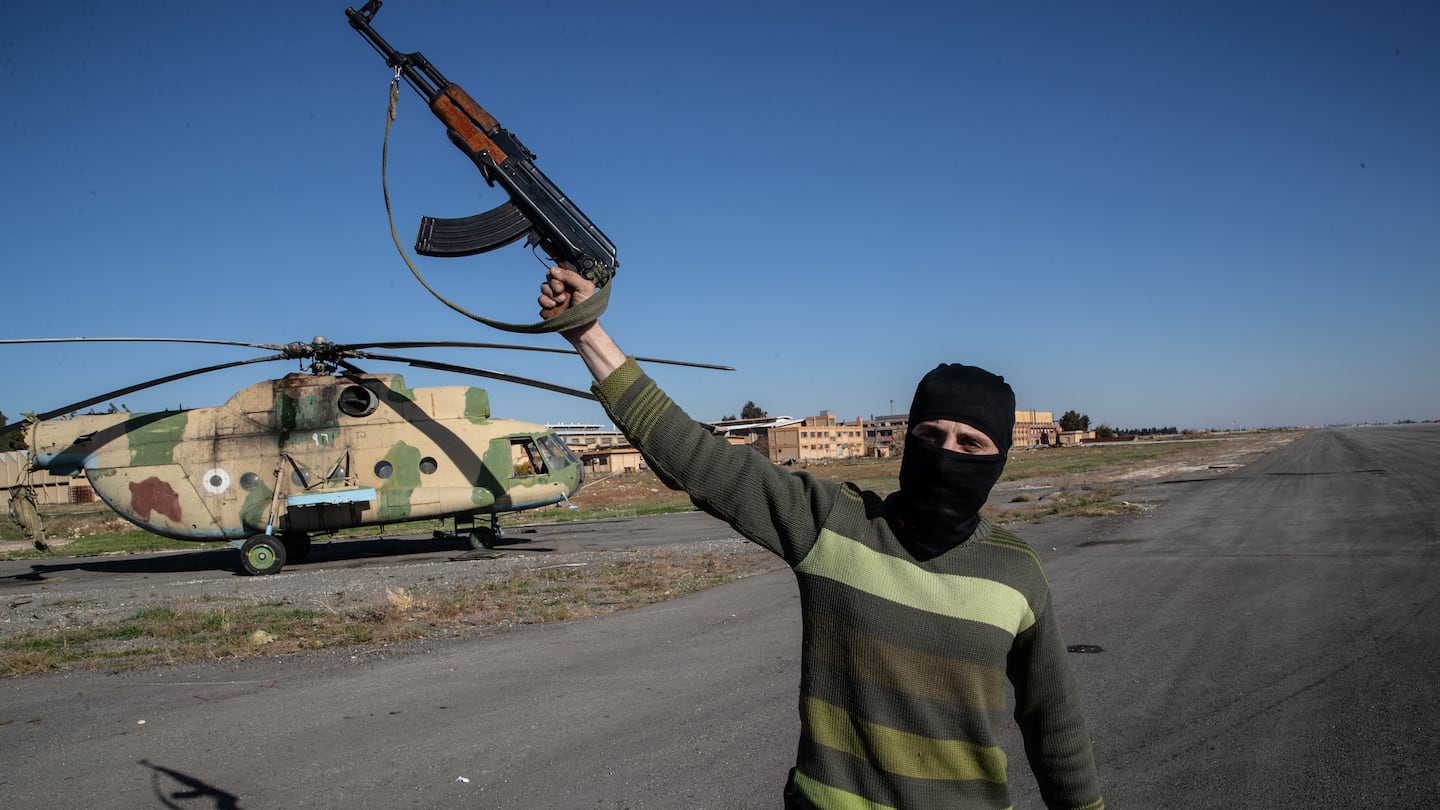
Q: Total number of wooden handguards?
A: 2